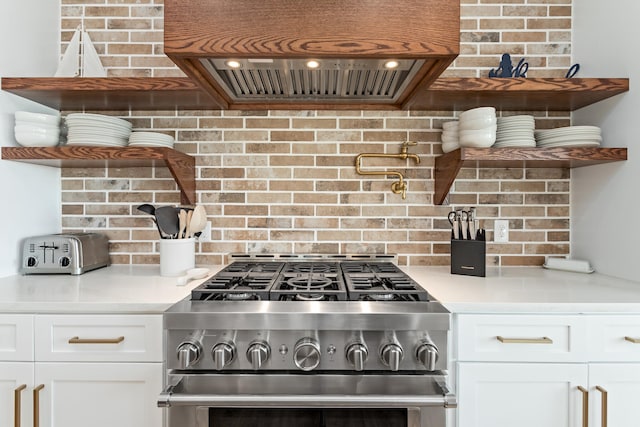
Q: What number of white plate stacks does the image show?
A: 4